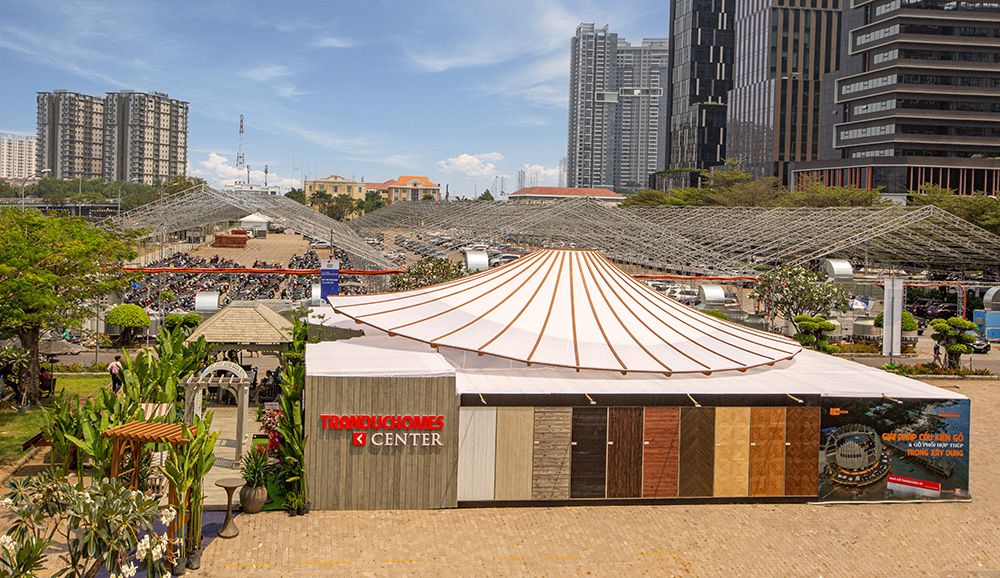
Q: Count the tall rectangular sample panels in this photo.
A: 10